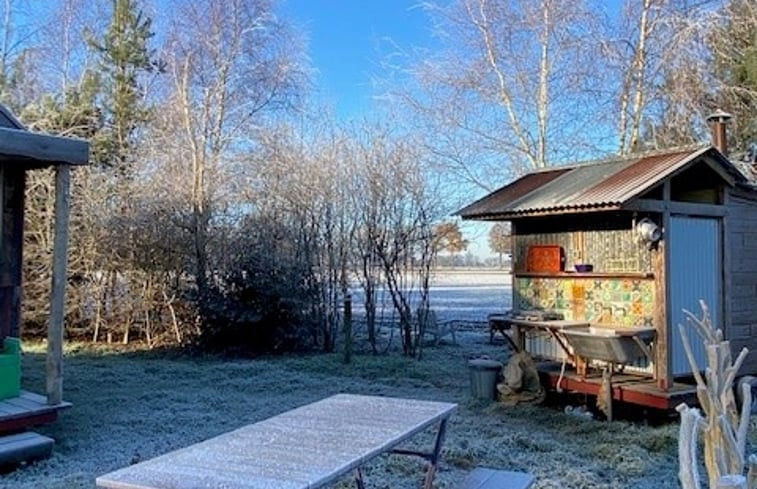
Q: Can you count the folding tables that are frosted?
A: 1